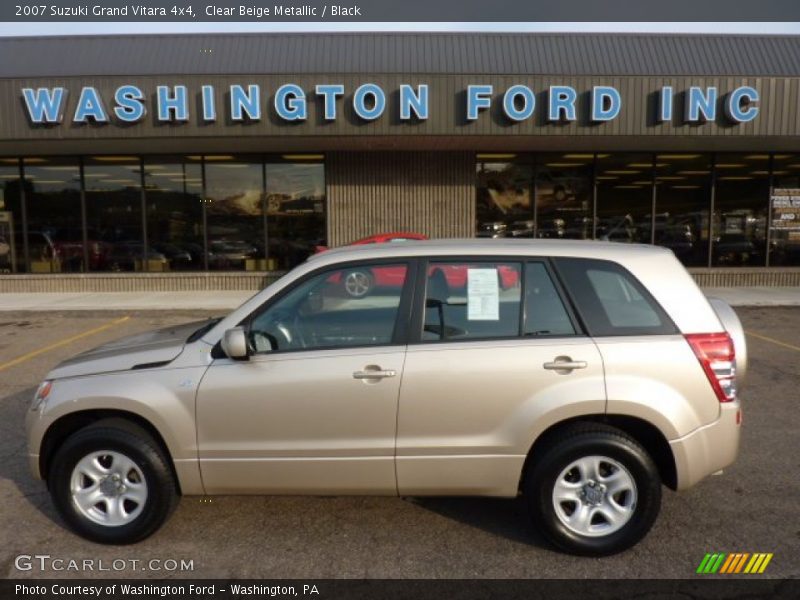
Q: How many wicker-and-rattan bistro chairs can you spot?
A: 0